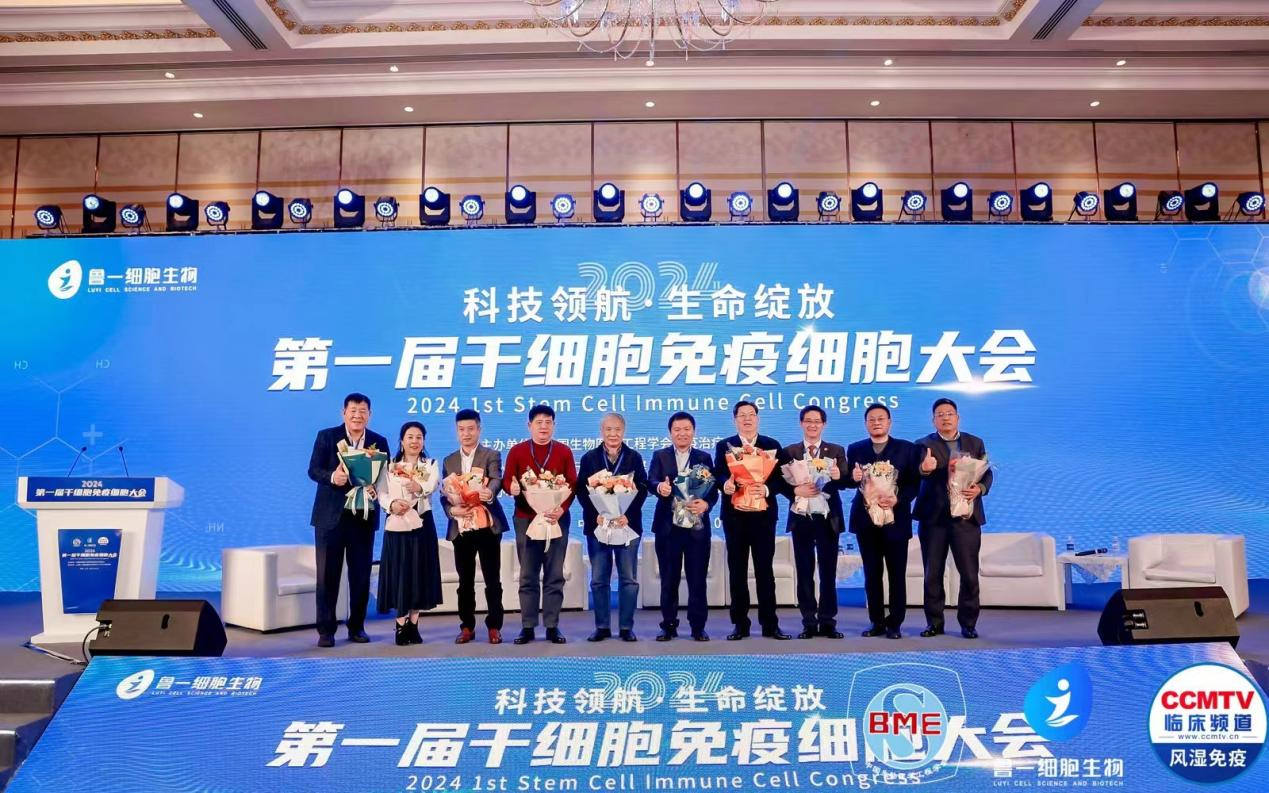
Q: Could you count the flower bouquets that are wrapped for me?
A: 10